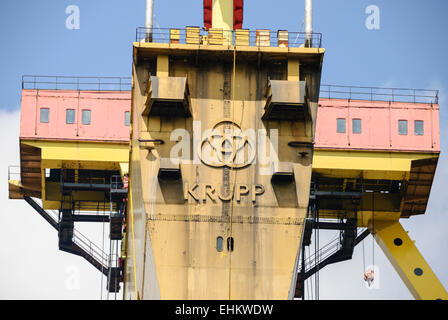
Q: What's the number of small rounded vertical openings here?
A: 2